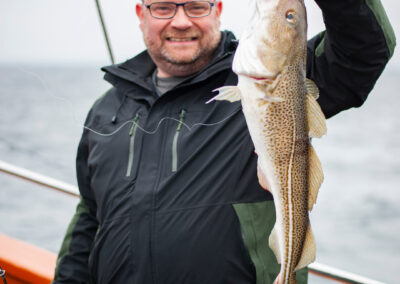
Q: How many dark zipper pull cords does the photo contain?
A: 2